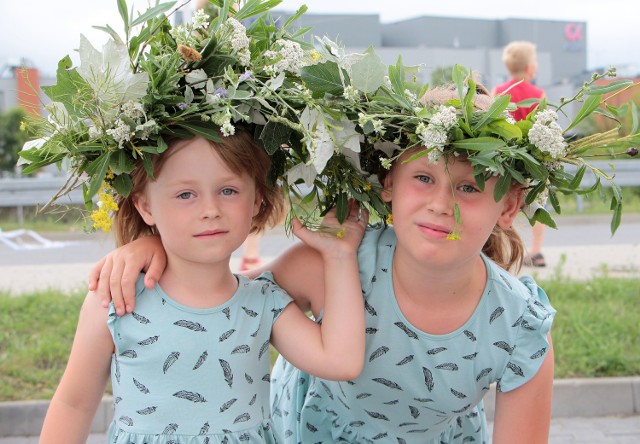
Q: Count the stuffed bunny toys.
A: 0